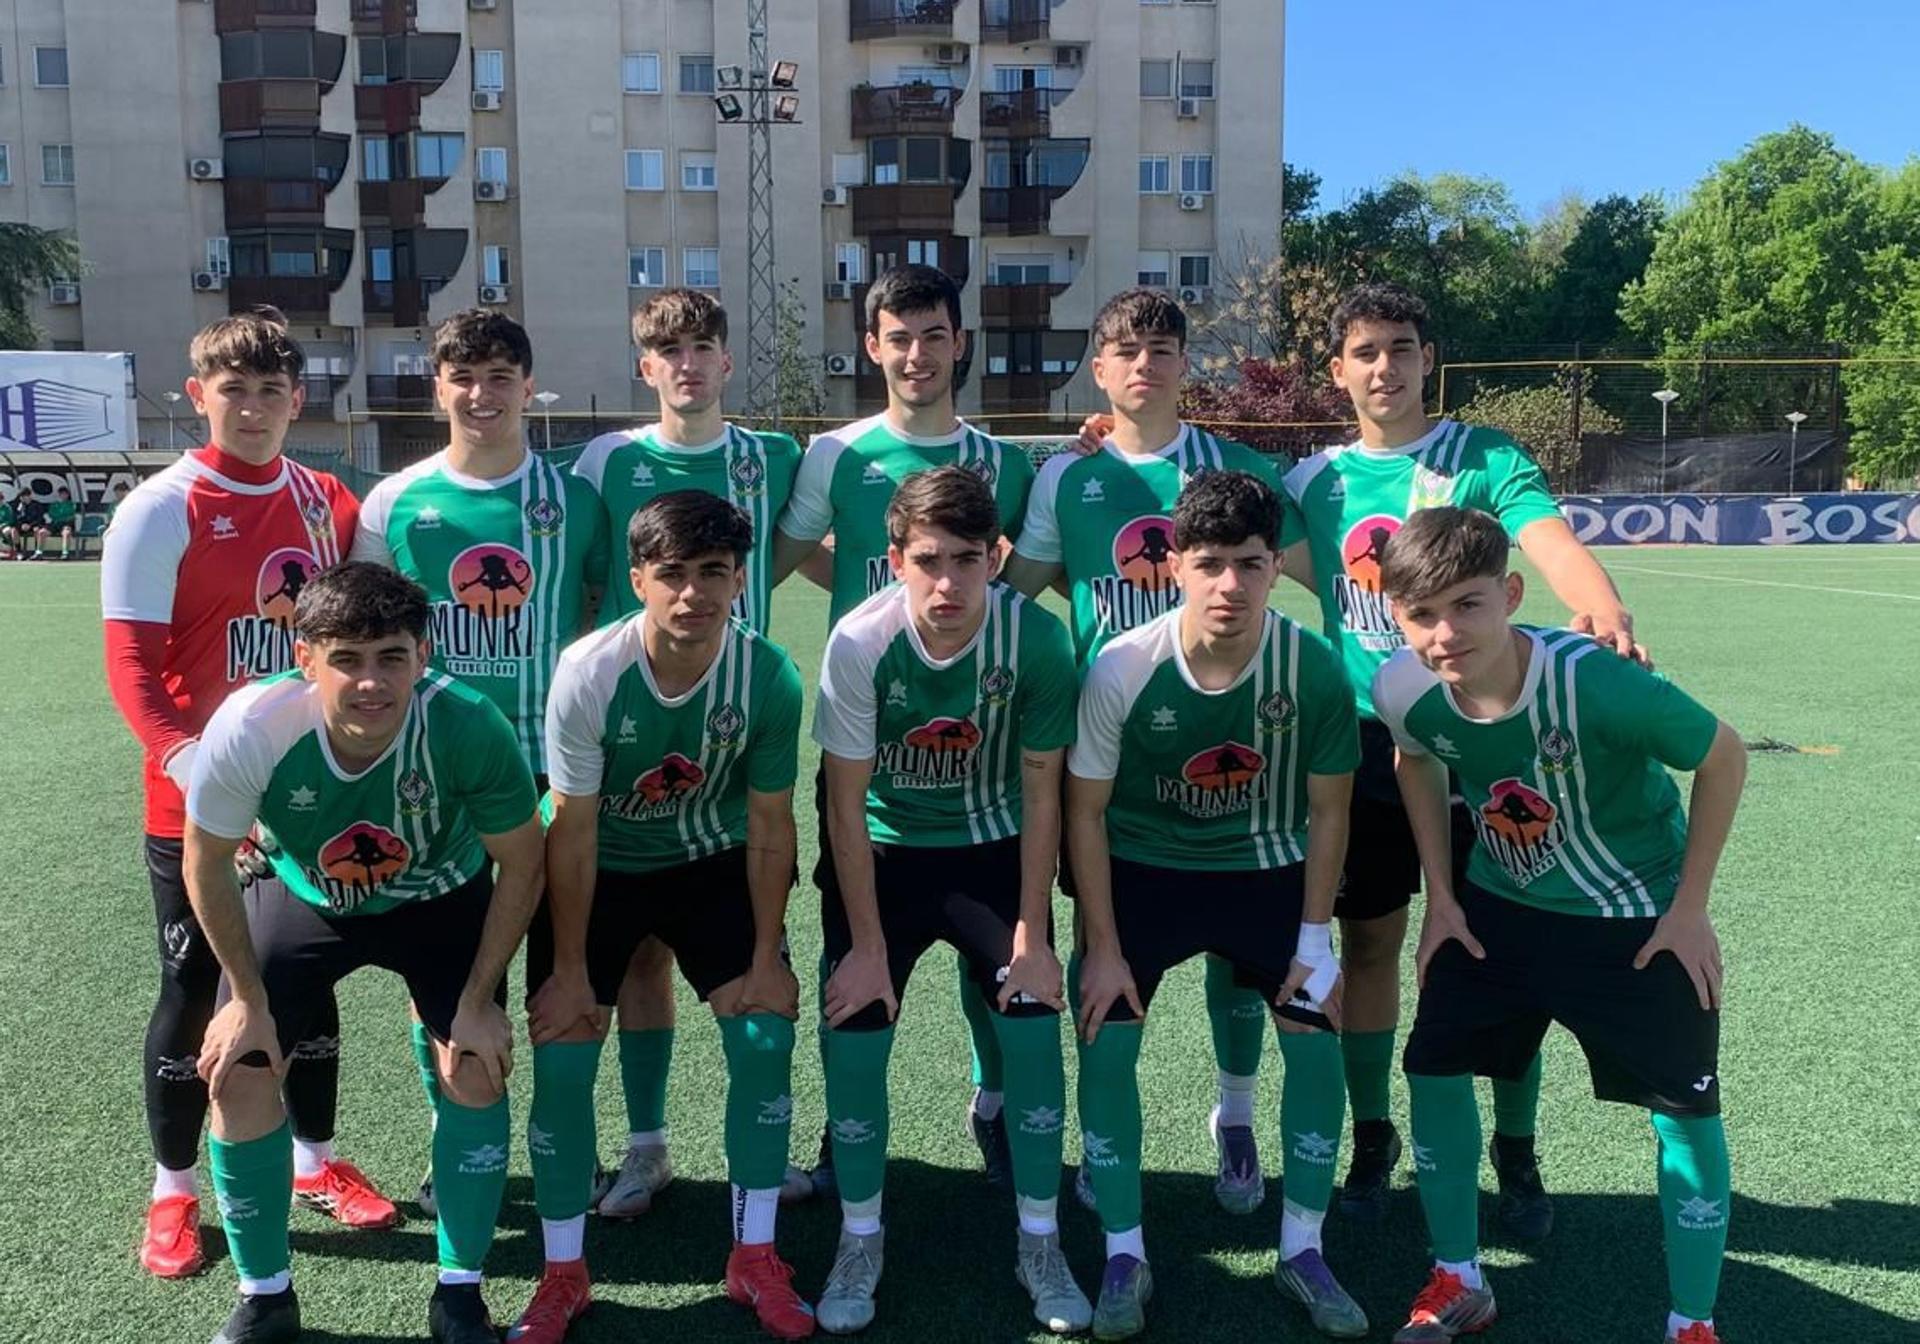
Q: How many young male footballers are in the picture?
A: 11